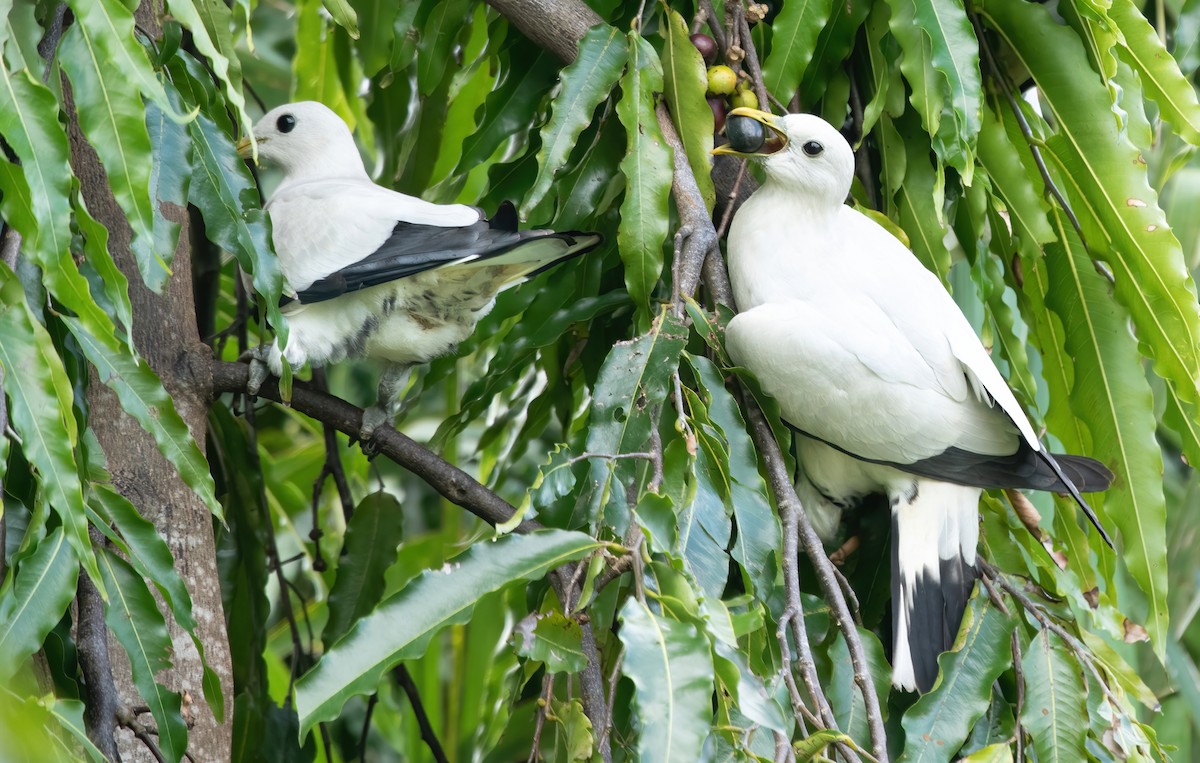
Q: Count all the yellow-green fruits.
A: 2